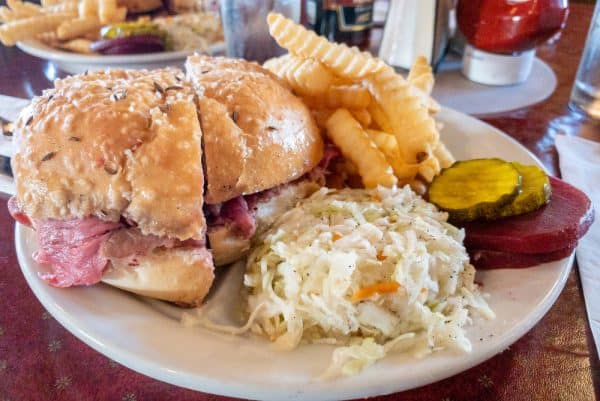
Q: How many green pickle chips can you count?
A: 2